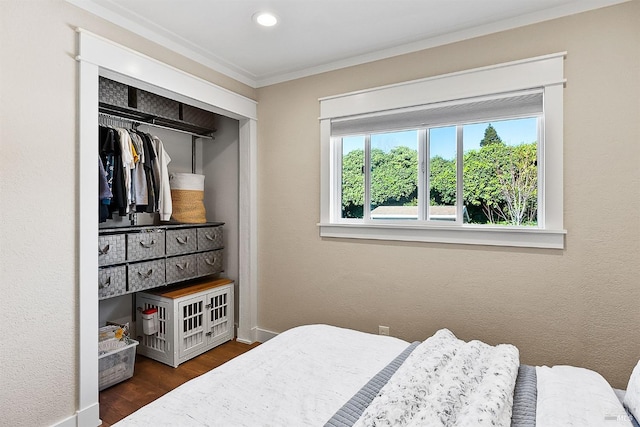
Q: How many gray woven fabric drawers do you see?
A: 8